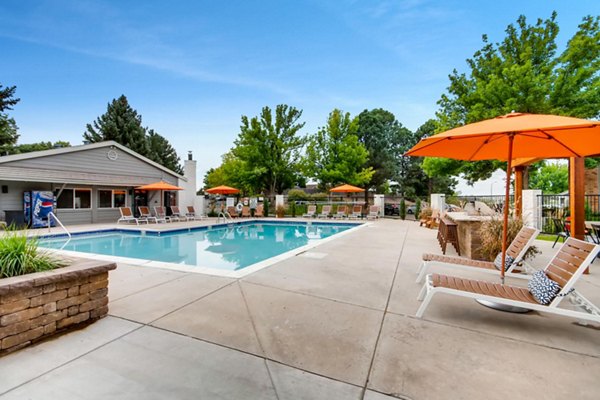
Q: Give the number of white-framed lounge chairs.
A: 12